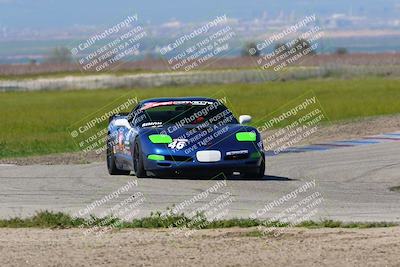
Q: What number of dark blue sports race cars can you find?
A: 1